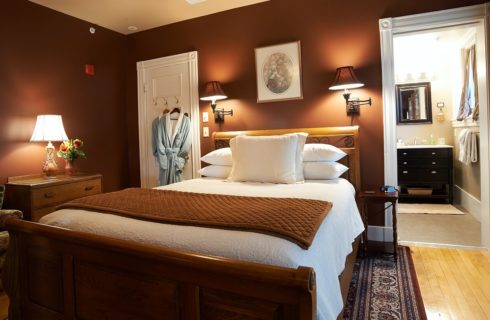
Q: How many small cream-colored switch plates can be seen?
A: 2